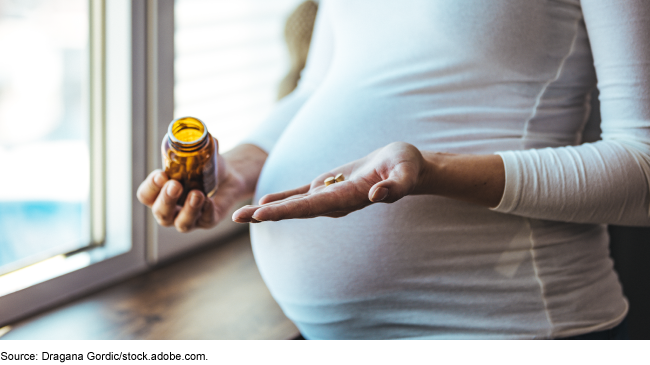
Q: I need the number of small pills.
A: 2